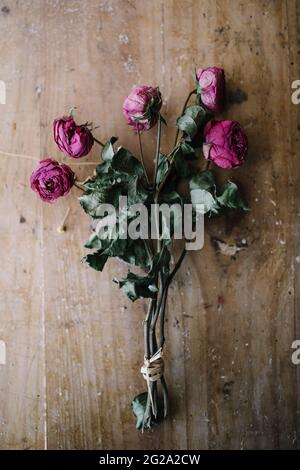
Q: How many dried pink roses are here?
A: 5